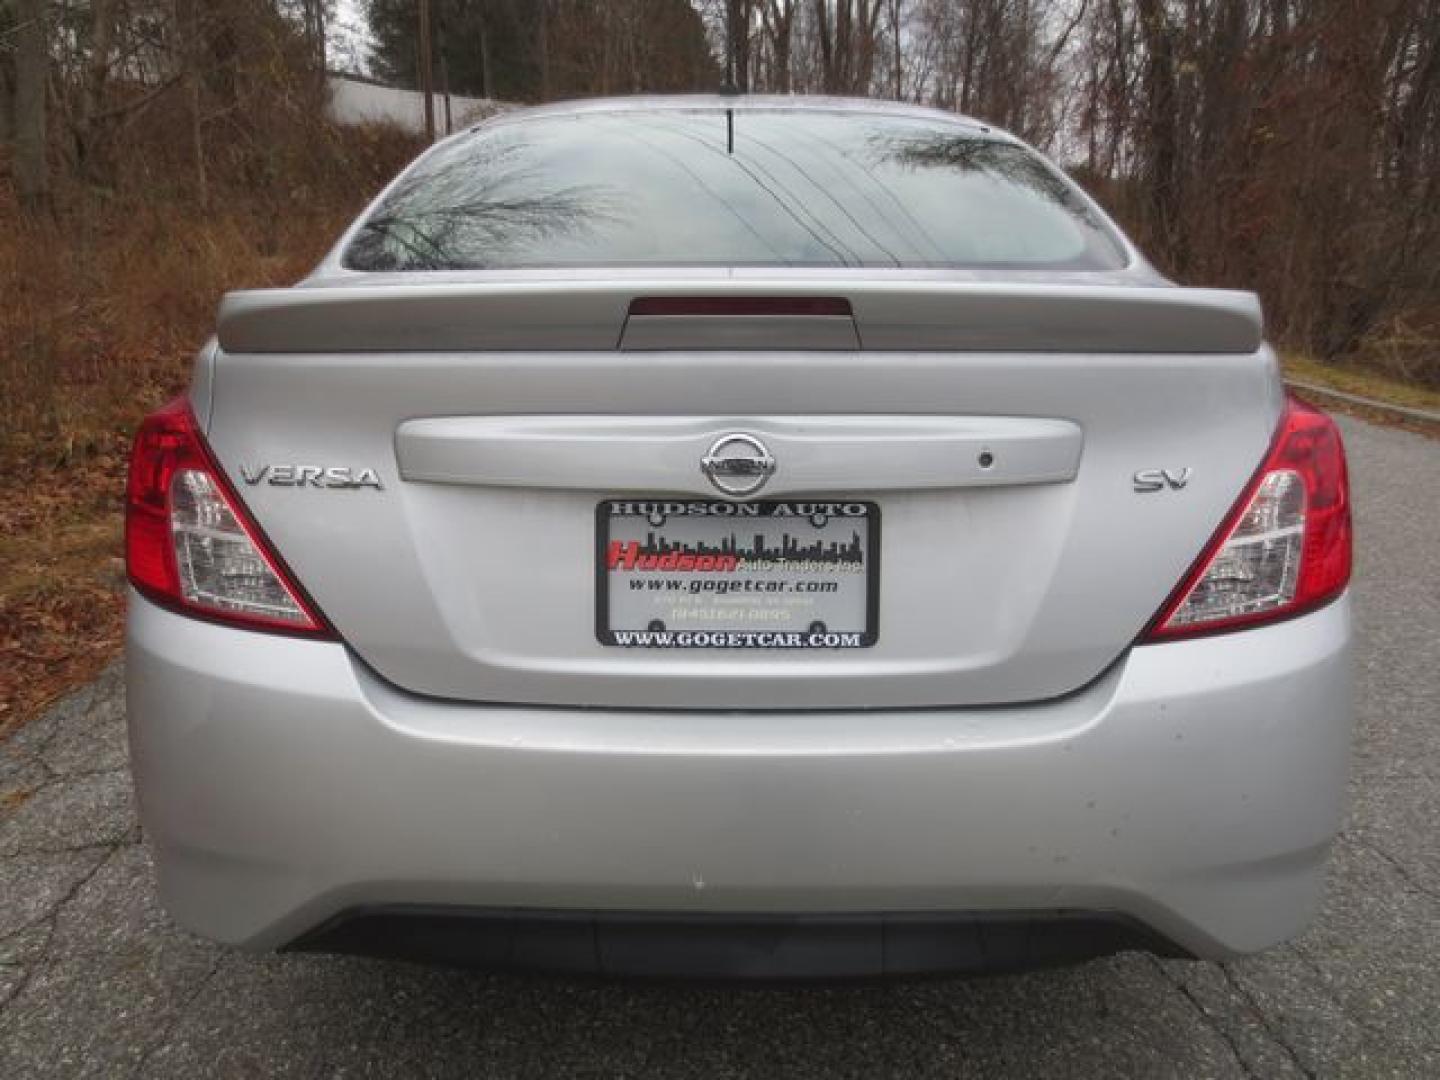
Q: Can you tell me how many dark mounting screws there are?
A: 2